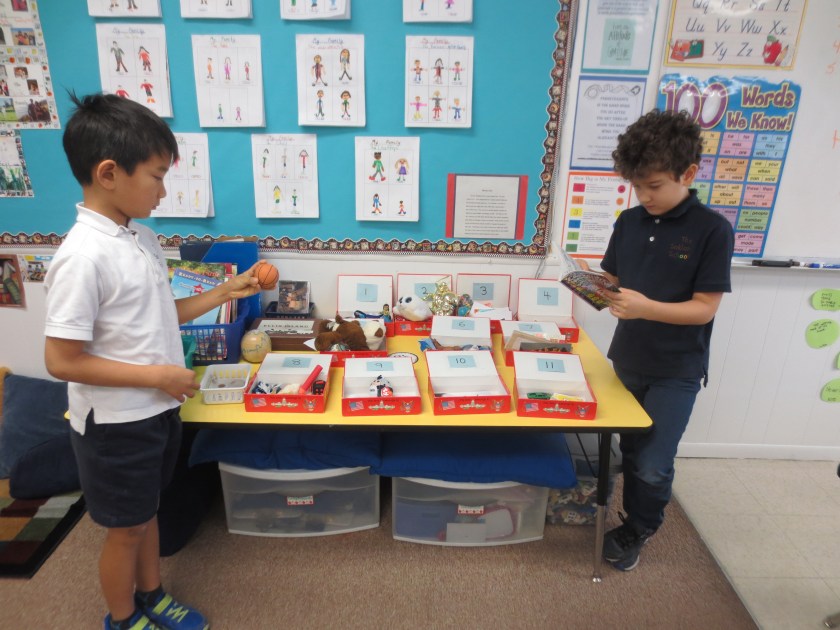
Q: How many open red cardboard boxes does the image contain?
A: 11